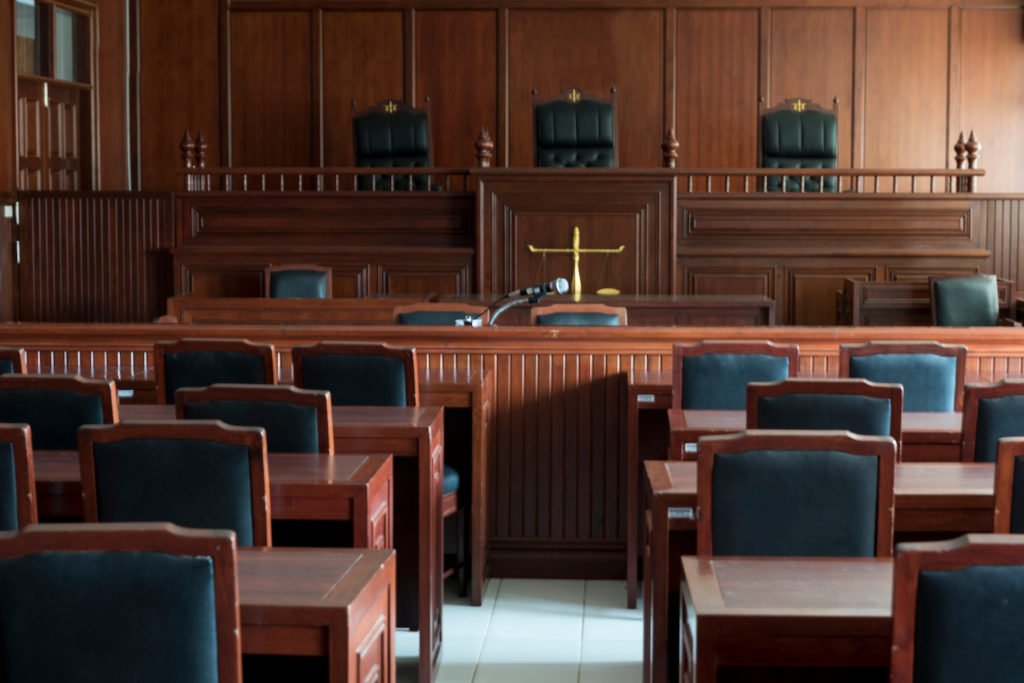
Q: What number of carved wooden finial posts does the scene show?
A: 6